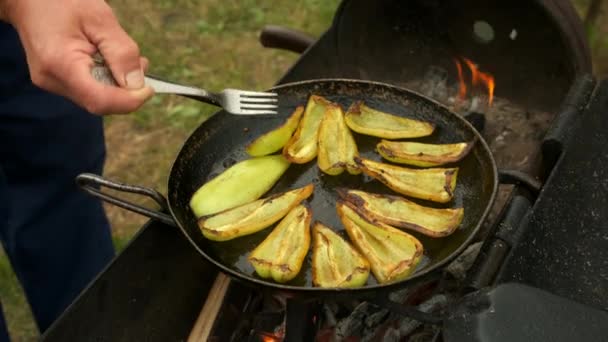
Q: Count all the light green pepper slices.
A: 12